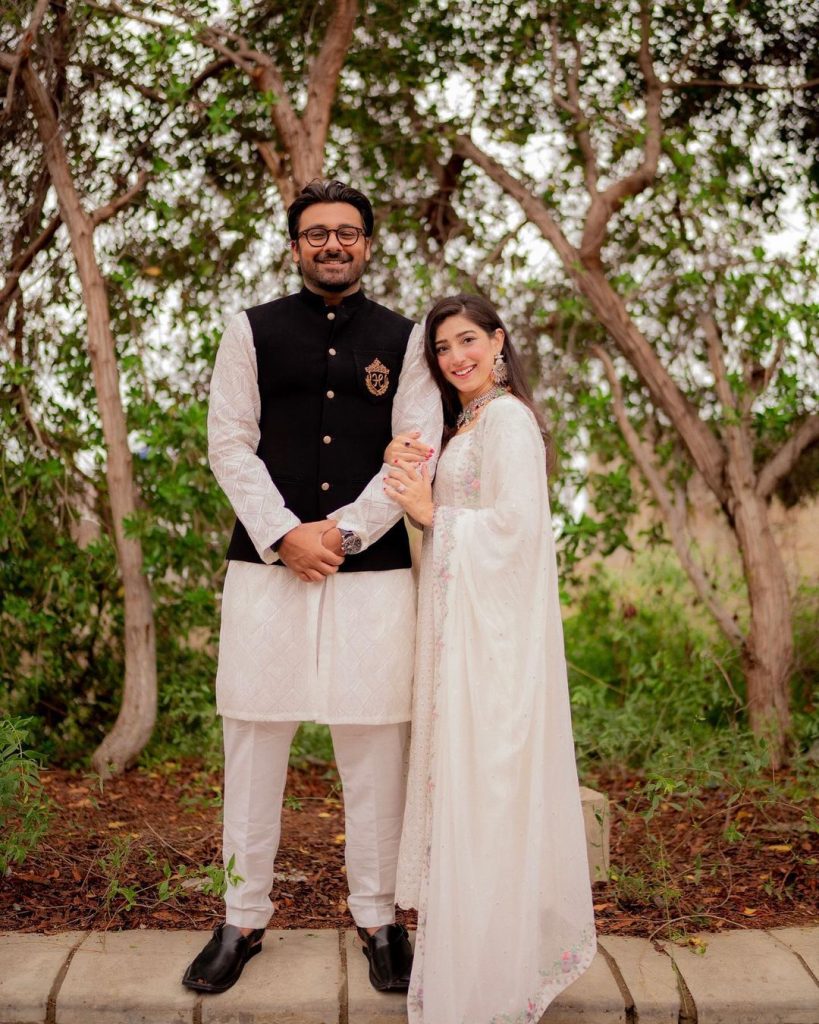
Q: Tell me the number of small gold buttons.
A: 5